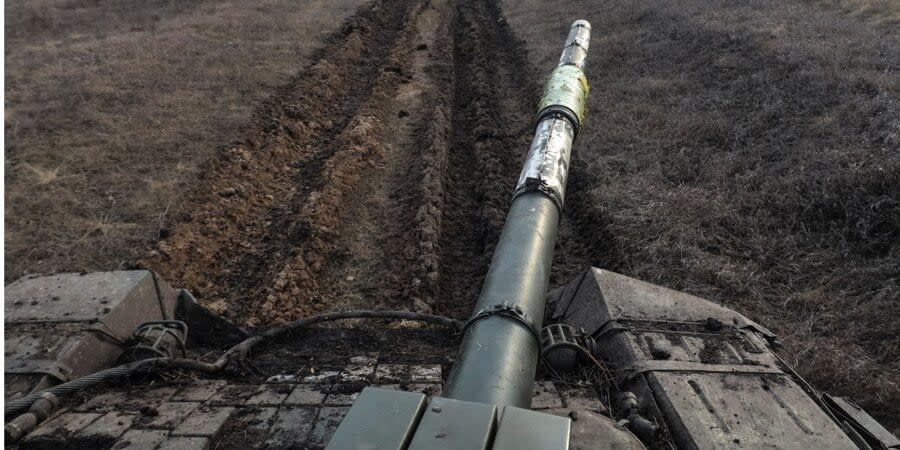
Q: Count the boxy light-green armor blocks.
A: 3